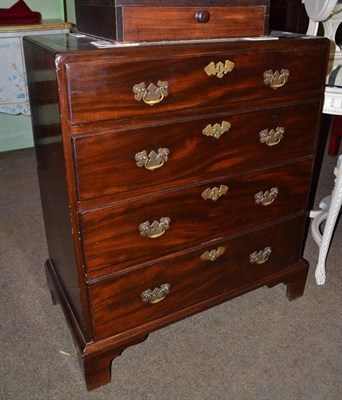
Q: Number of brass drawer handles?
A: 8